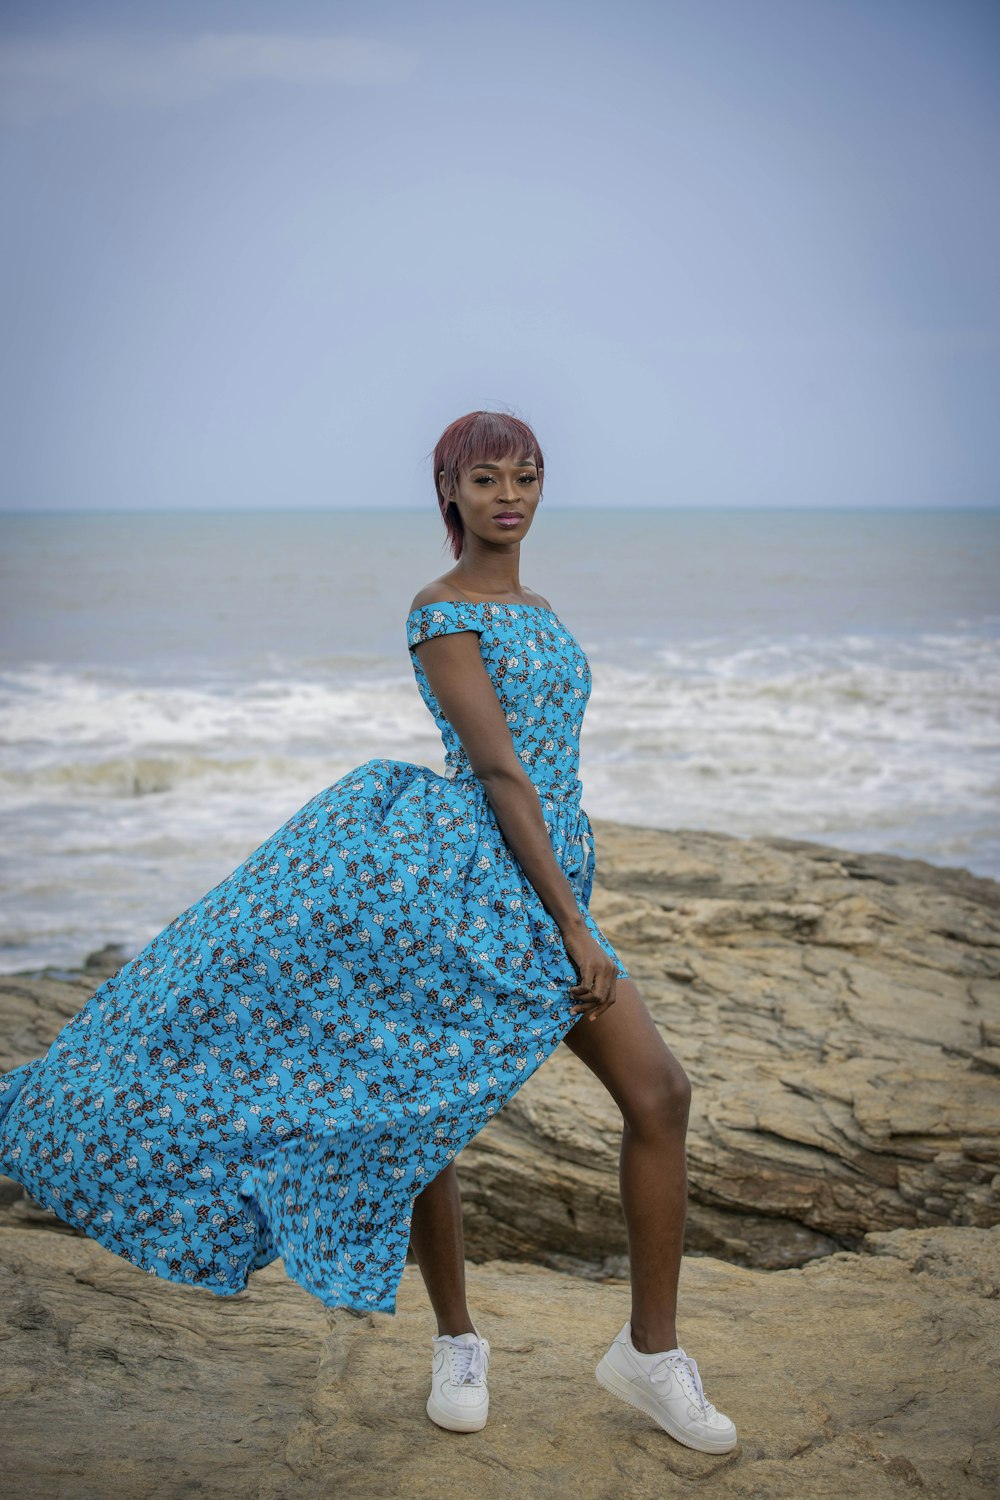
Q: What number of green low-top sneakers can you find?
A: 0